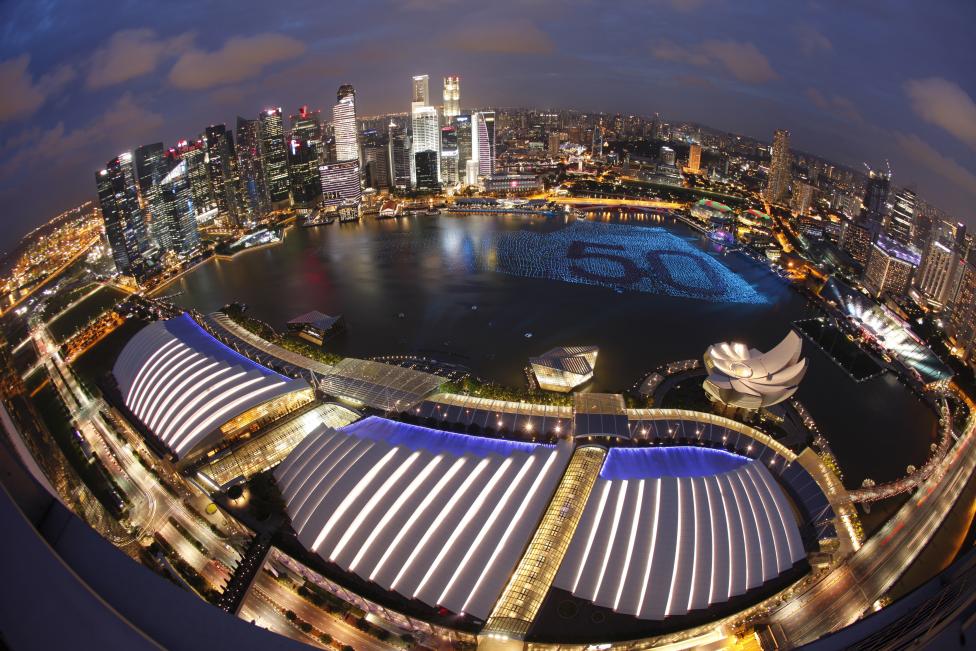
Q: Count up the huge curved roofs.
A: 3